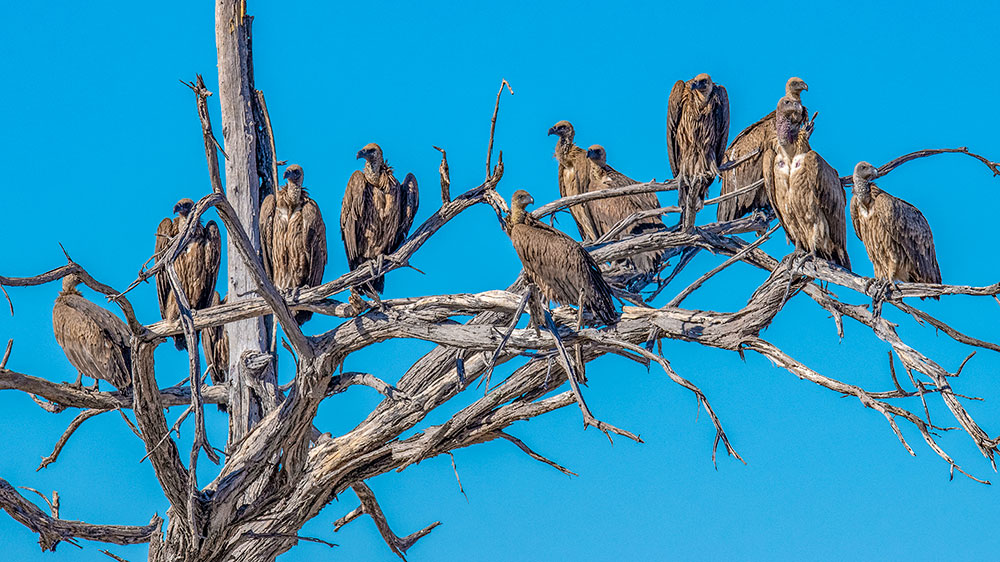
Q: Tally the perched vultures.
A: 12